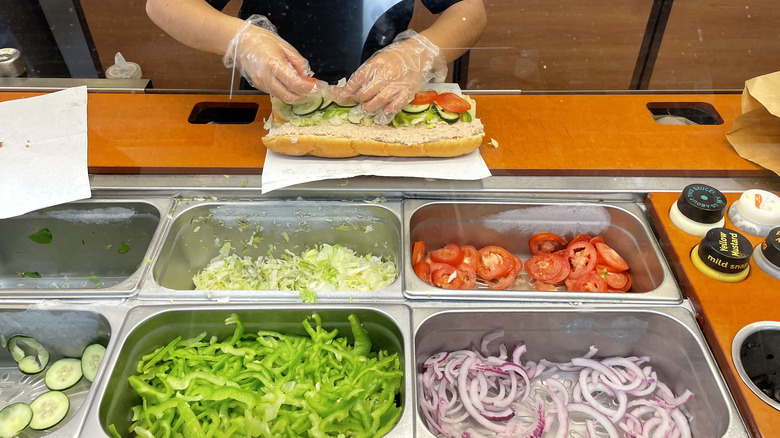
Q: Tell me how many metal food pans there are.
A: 6